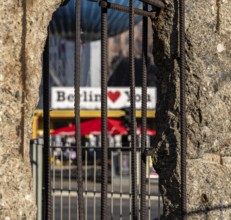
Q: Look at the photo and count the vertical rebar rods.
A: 6